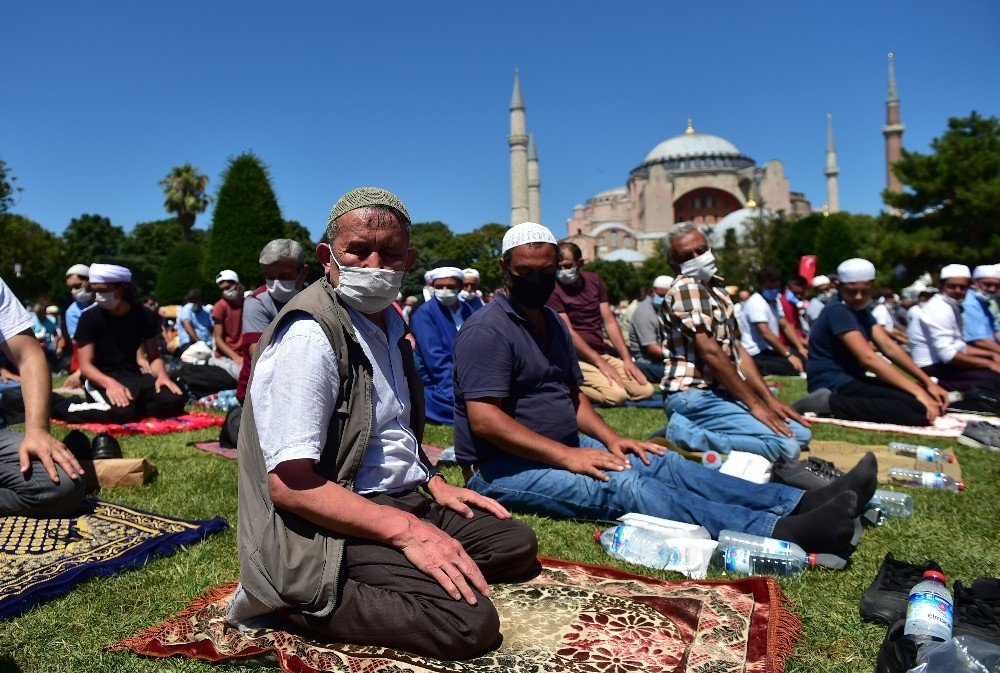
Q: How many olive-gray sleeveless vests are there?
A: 1